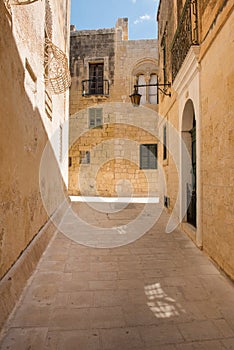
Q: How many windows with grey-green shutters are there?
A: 2